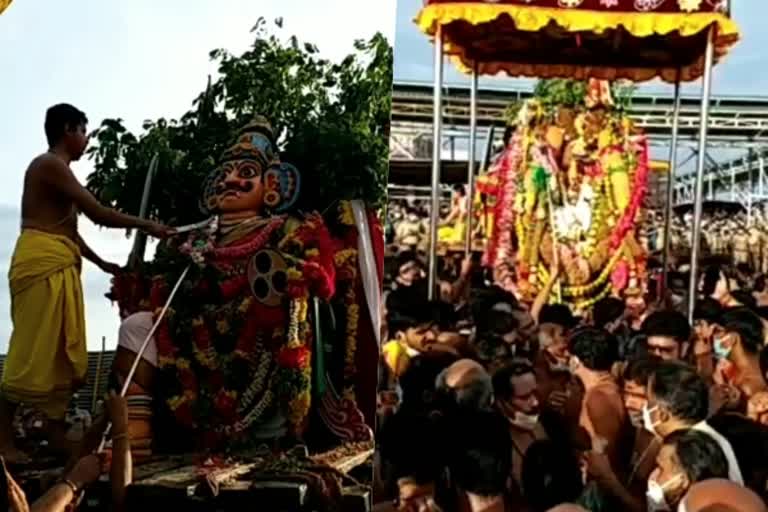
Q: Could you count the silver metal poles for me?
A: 4